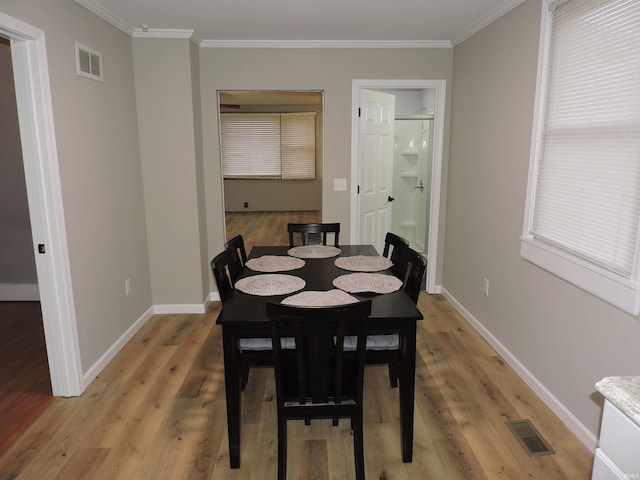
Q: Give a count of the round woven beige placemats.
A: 6